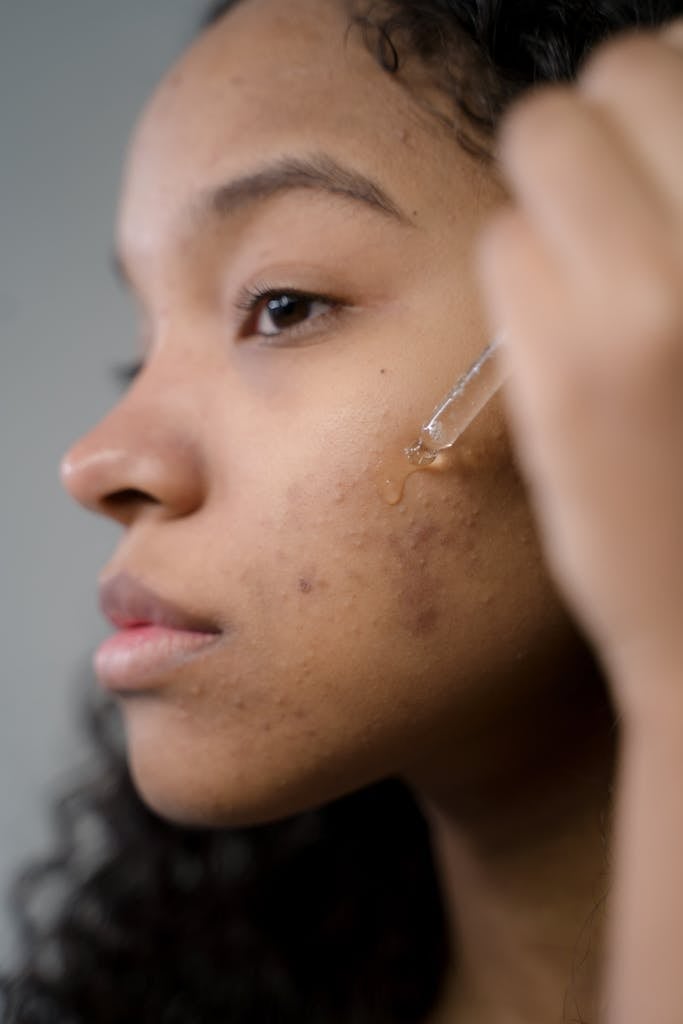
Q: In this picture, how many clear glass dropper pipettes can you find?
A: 1